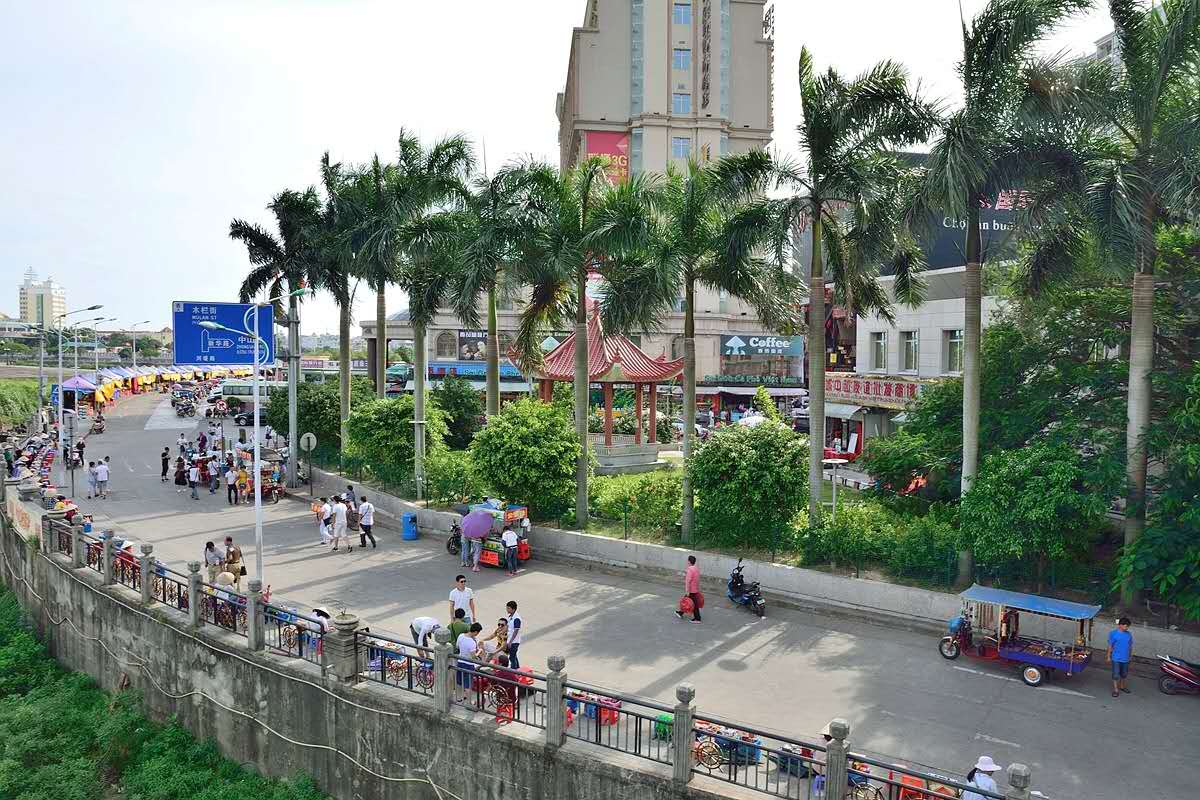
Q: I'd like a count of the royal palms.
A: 10